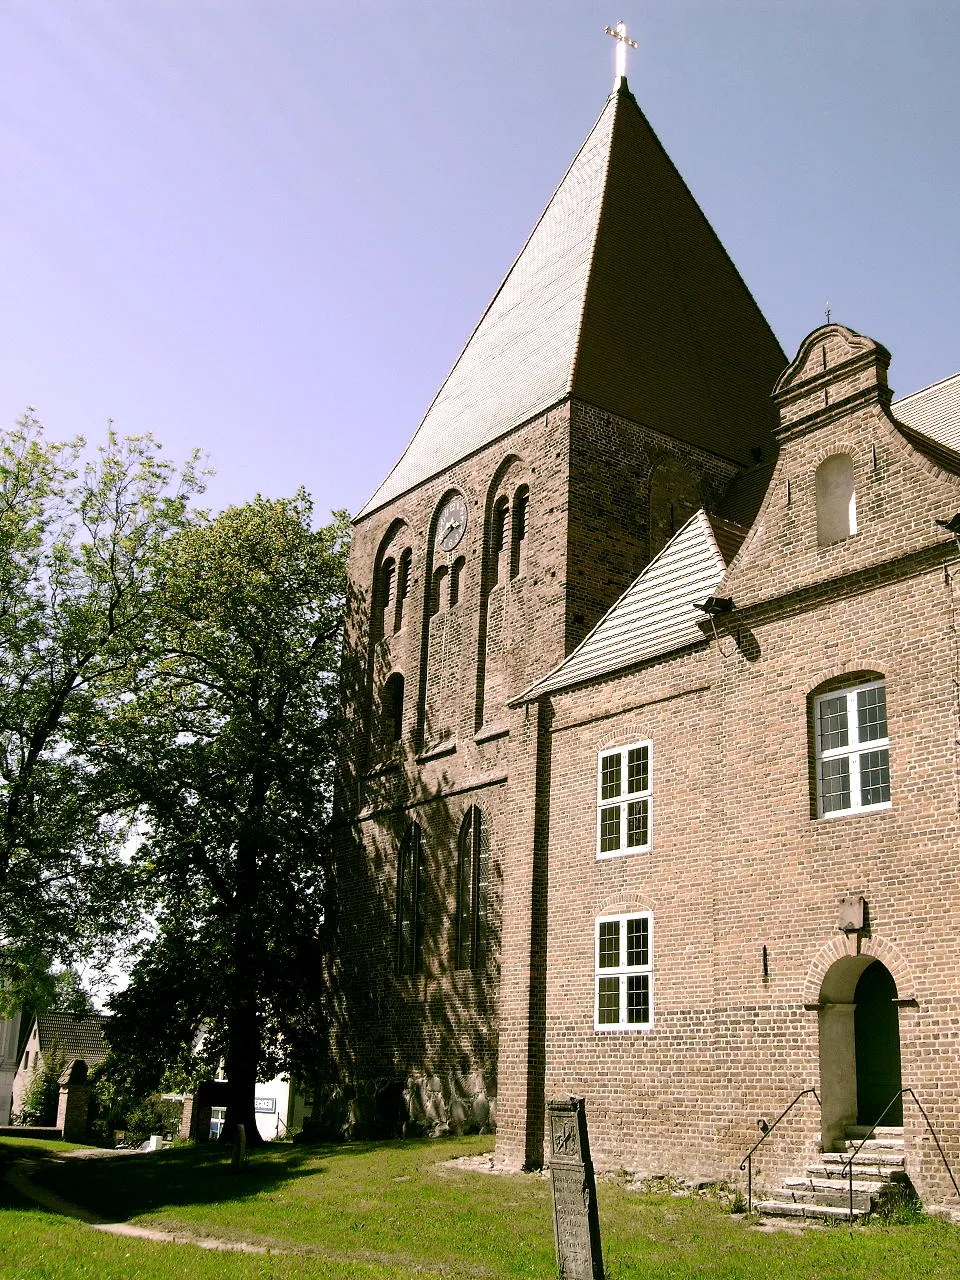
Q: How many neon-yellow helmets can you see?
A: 0